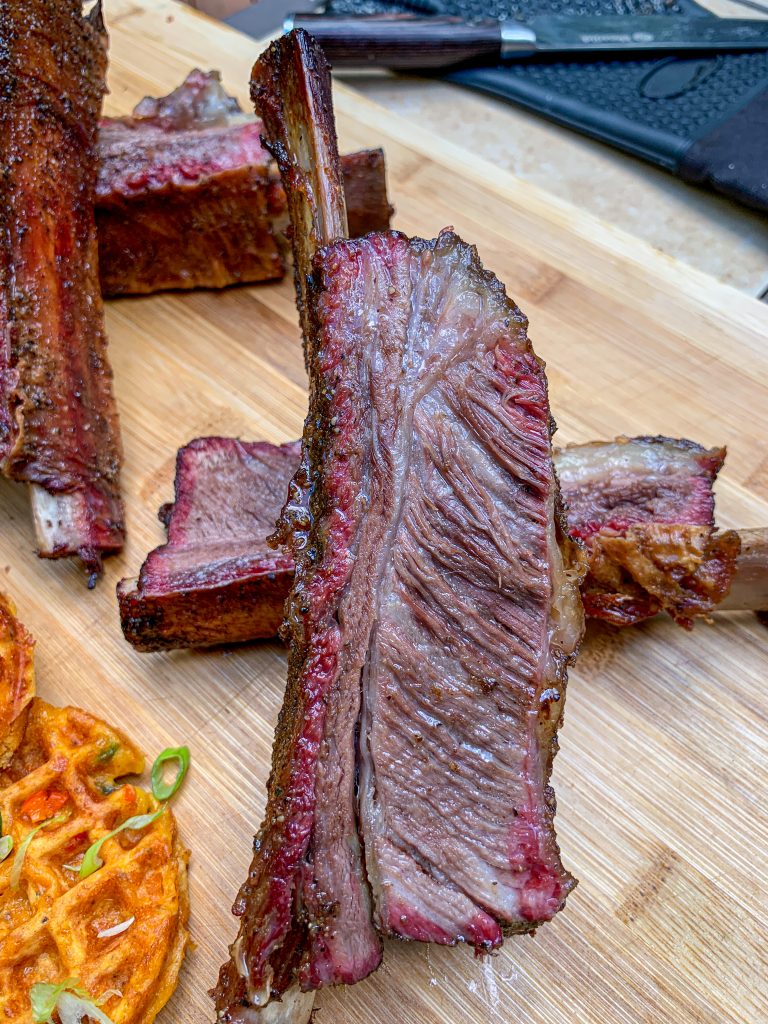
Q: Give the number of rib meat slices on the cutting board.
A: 4